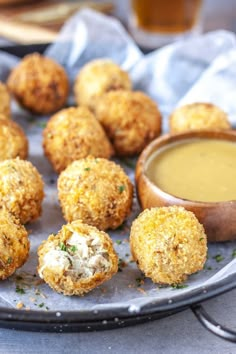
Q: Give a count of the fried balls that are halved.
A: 1